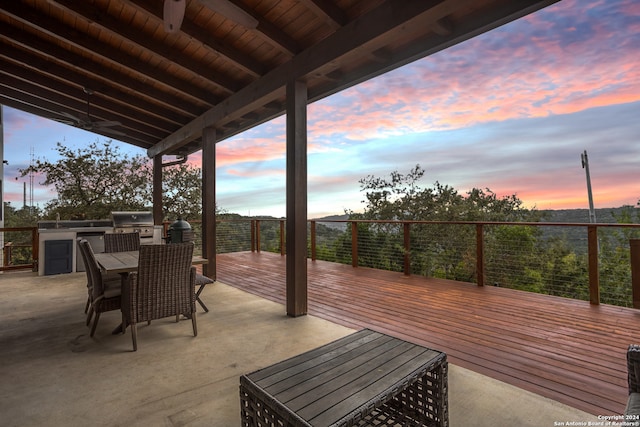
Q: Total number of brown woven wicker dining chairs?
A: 4